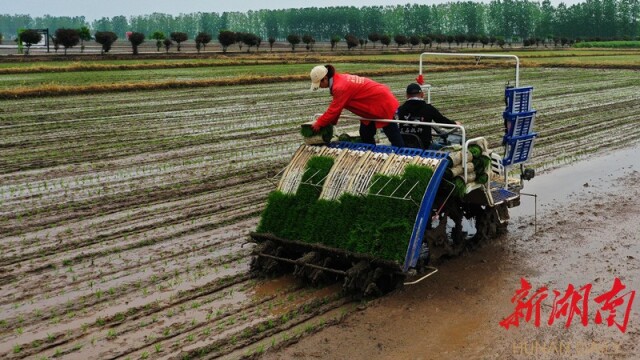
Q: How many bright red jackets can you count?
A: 1